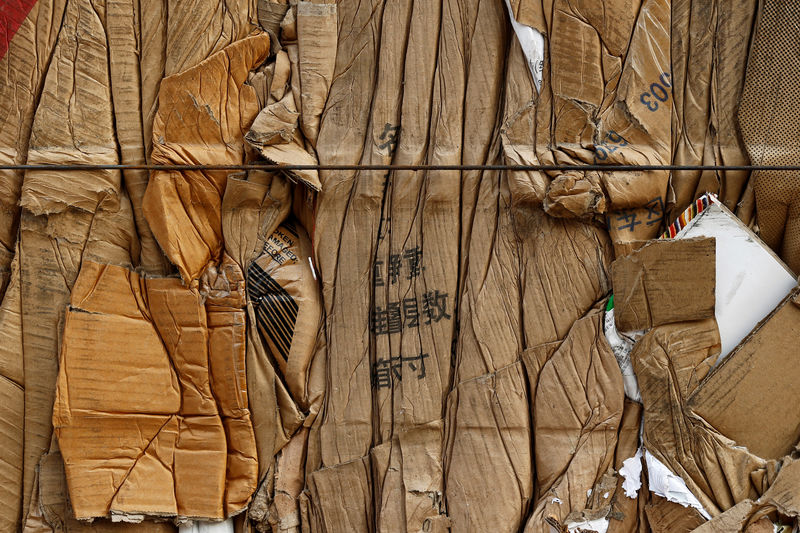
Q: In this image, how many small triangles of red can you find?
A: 1